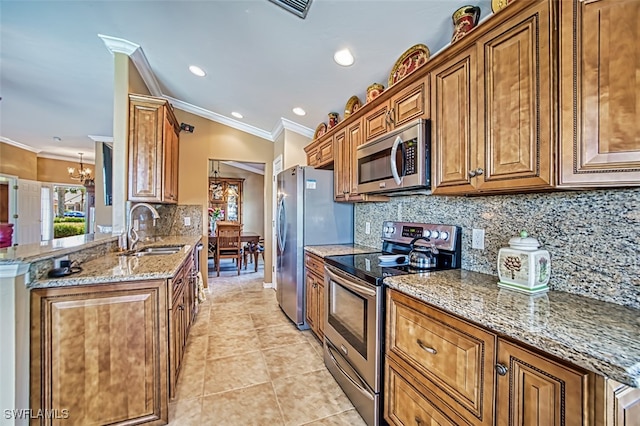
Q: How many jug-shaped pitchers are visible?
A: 2